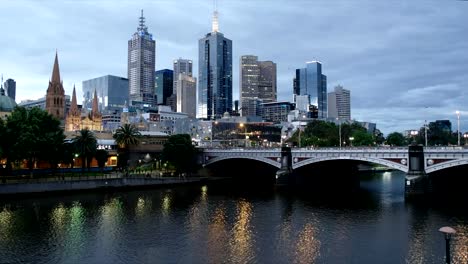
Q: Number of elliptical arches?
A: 3